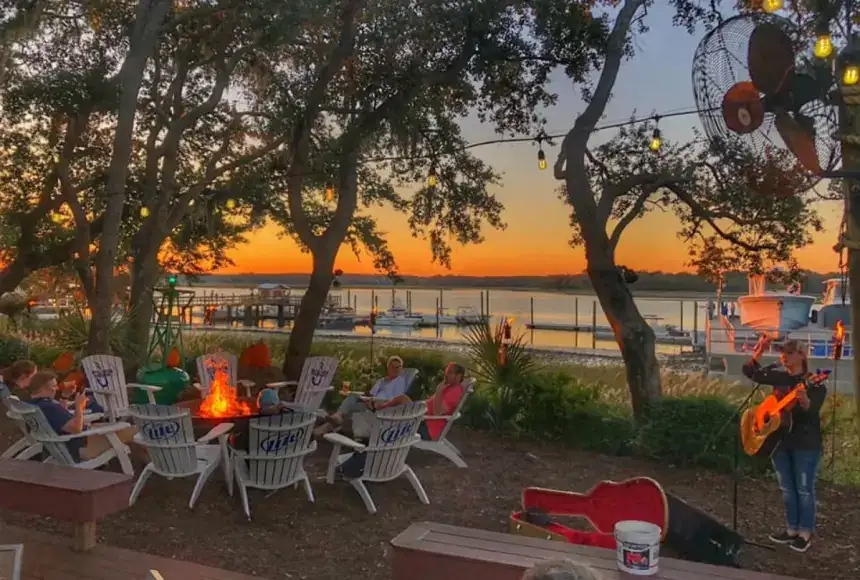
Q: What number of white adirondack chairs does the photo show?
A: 10